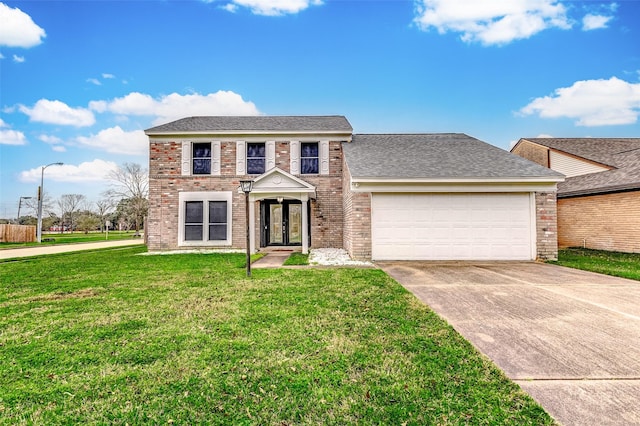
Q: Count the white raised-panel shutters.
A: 6